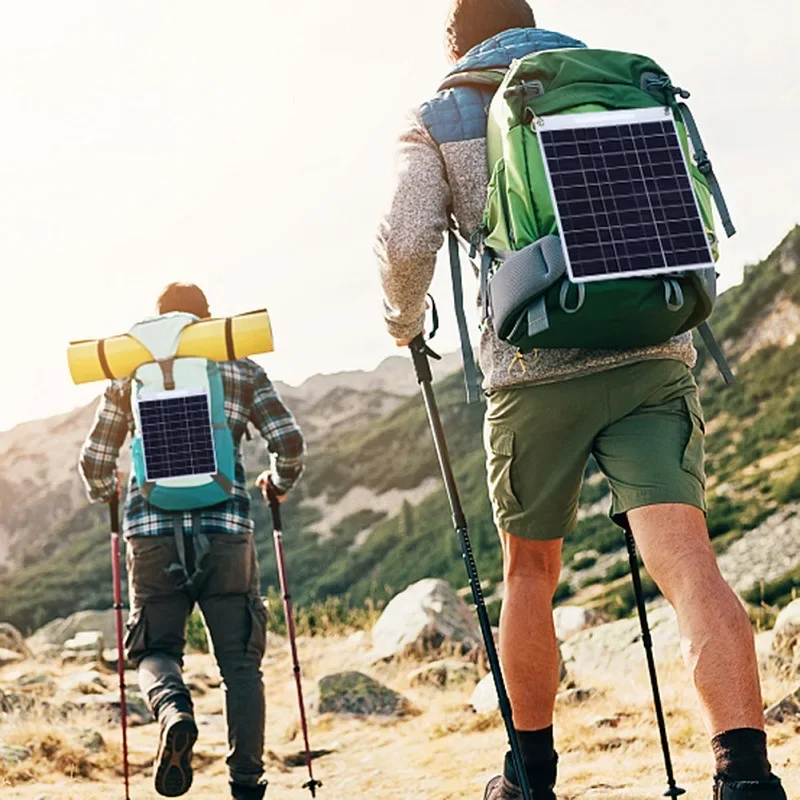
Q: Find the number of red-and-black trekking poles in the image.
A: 2